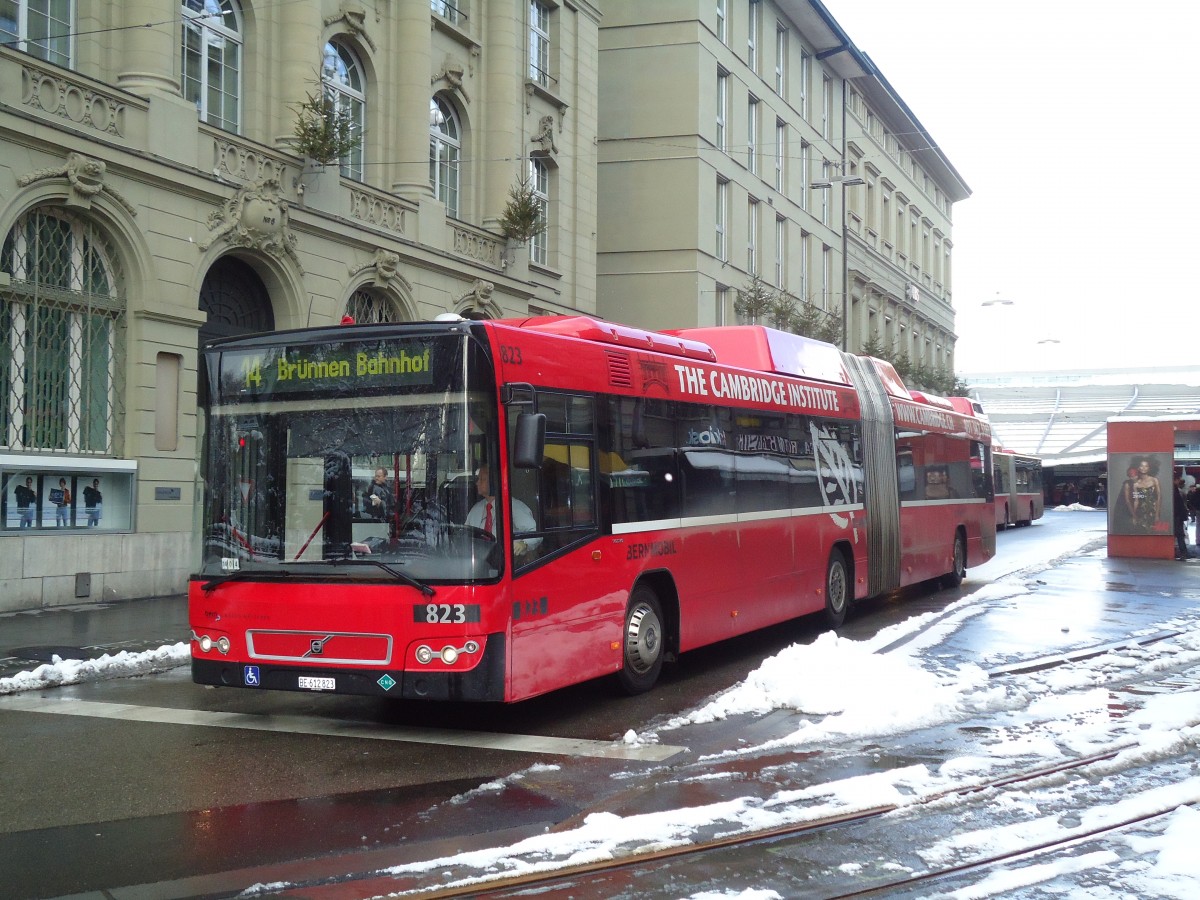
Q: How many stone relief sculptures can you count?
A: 7